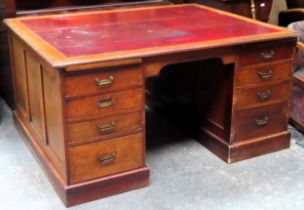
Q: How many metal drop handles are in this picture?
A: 8